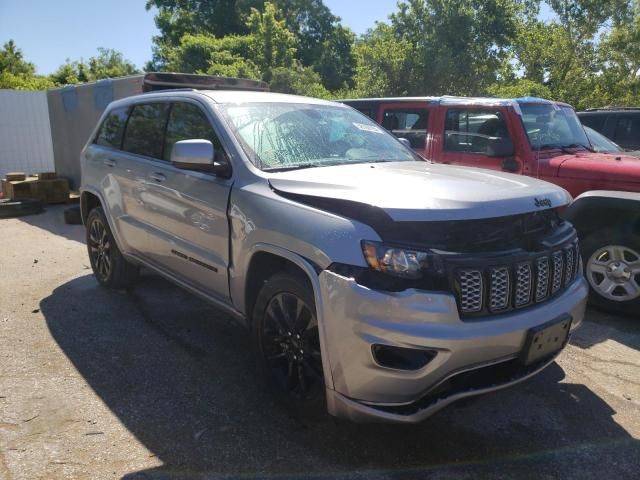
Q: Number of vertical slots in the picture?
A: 7